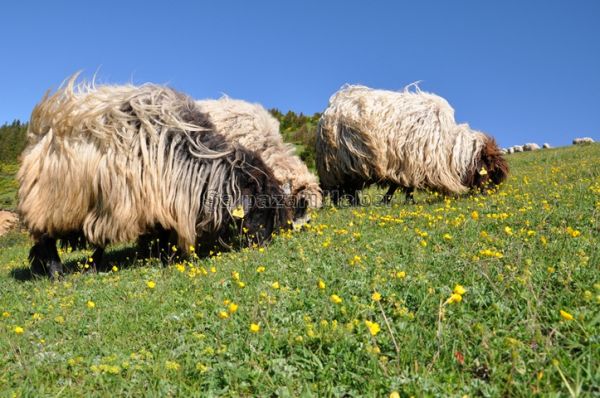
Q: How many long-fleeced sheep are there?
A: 3